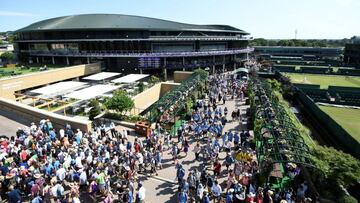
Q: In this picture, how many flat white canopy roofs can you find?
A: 4